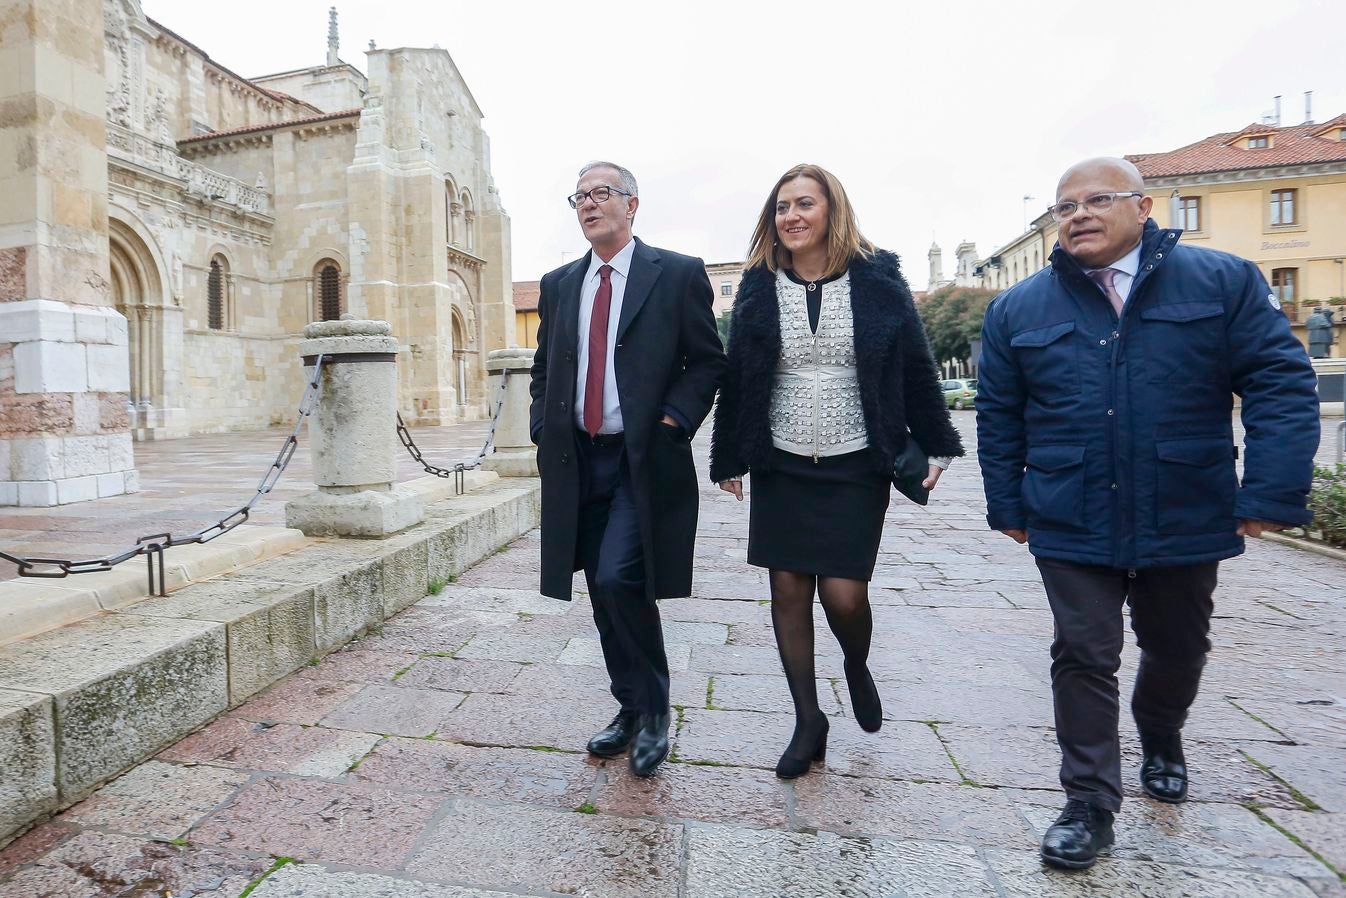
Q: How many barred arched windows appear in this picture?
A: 2